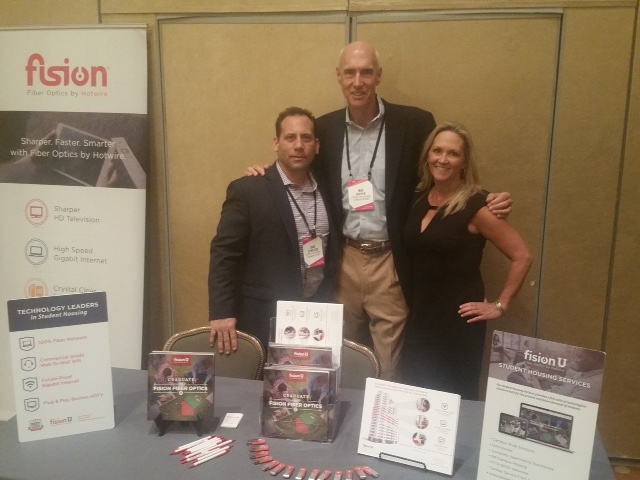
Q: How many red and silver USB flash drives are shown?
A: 14